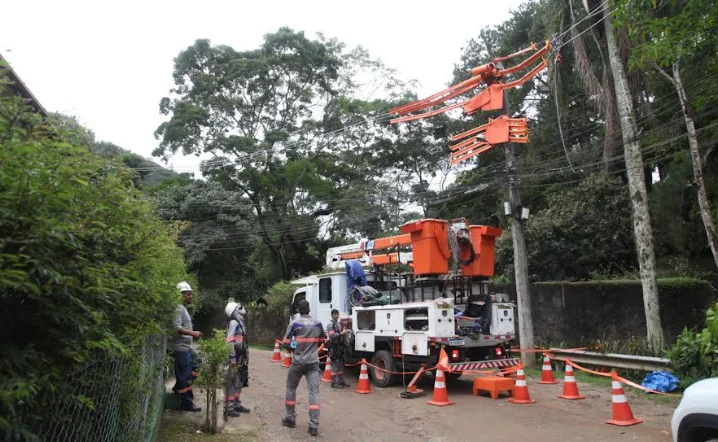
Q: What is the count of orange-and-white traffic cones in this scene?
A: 9